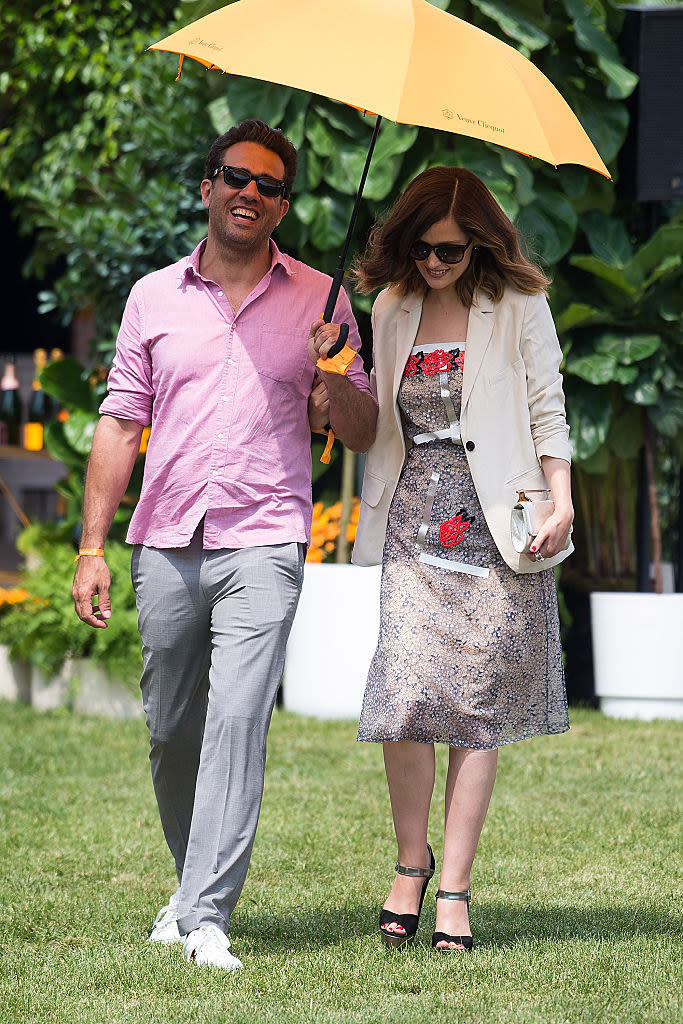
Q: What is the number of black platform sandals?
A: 2